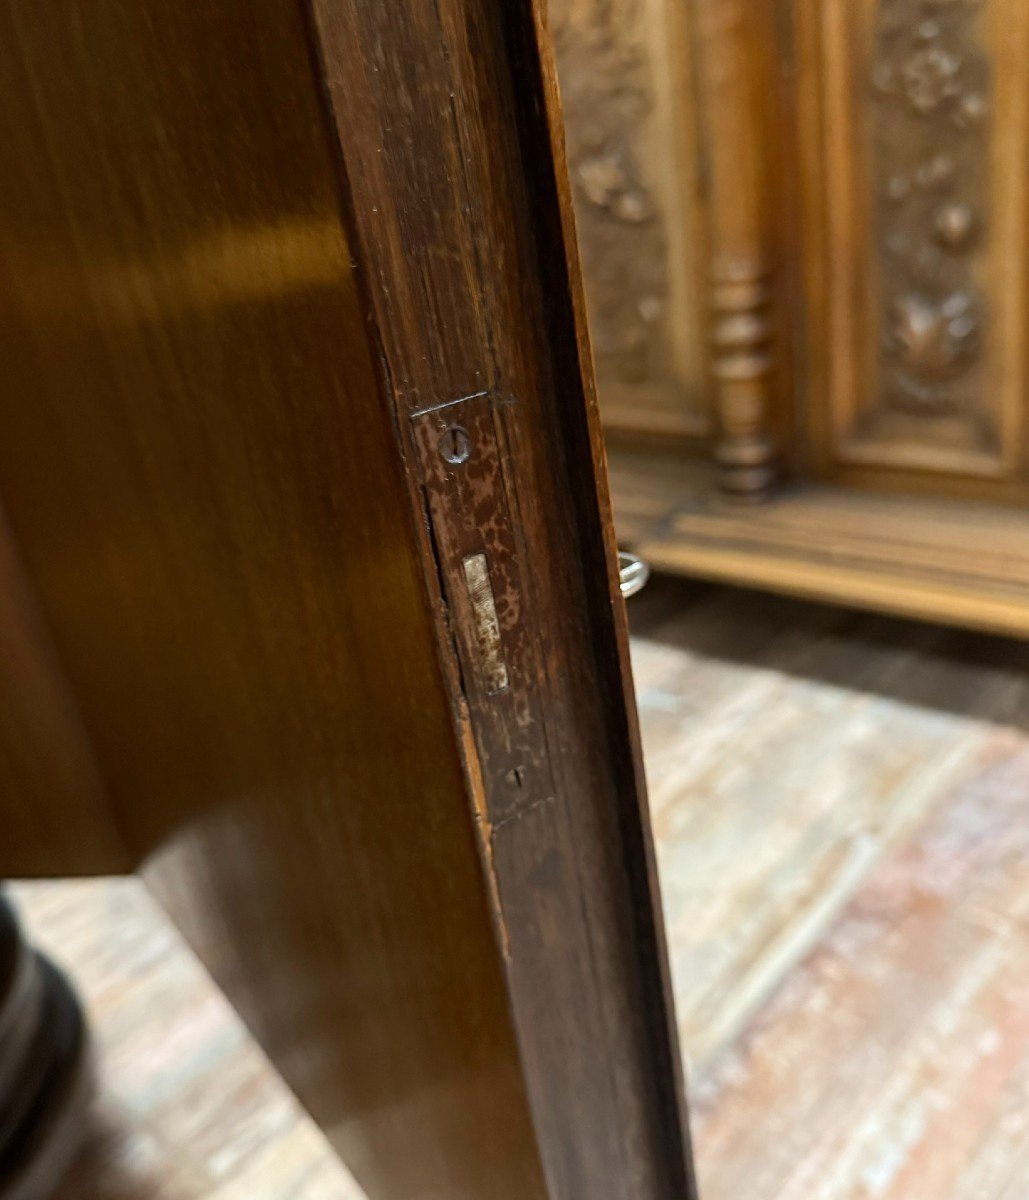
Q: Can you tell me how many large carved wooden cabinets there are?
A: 1